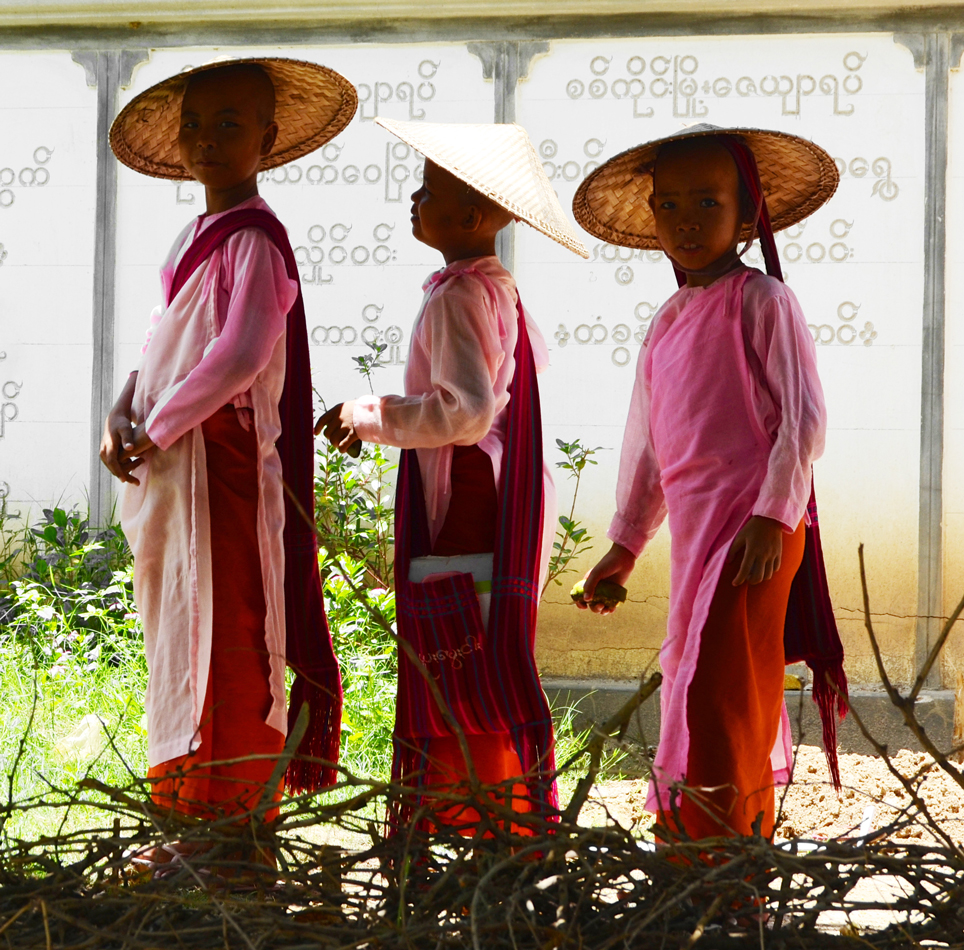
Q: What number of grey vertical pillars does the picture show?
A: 3